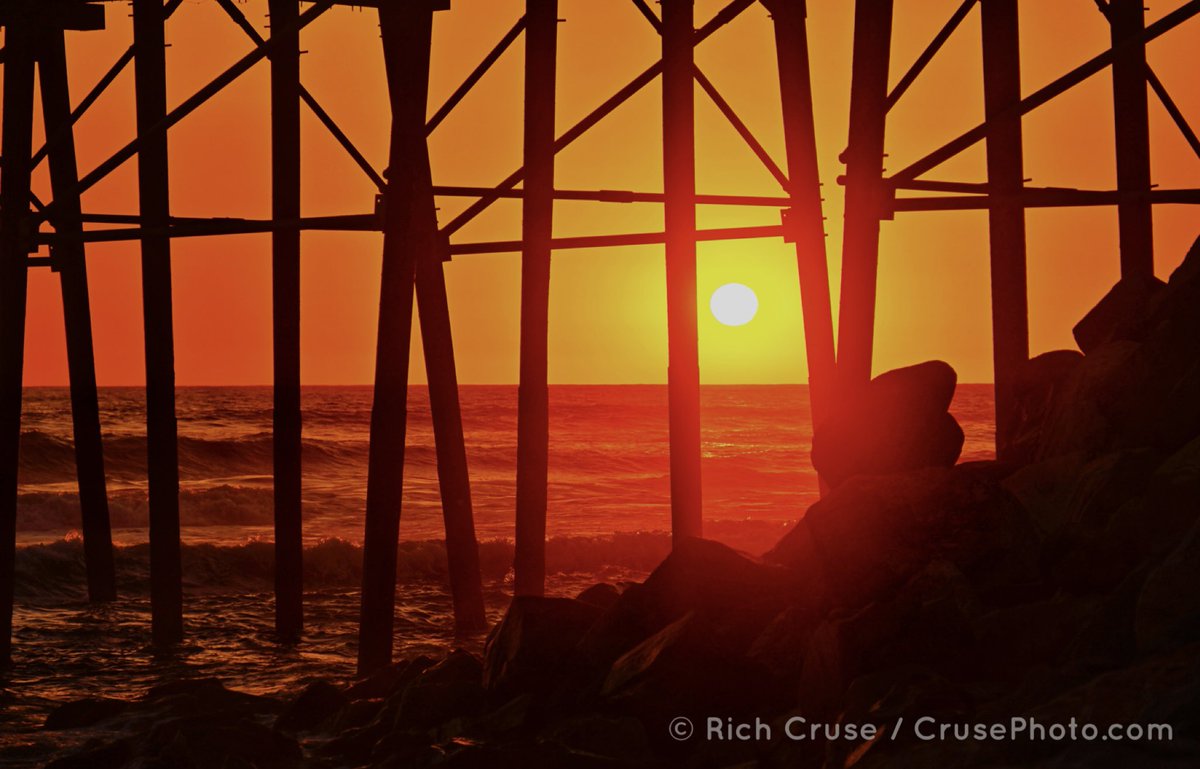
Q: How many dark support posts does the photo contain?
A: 12